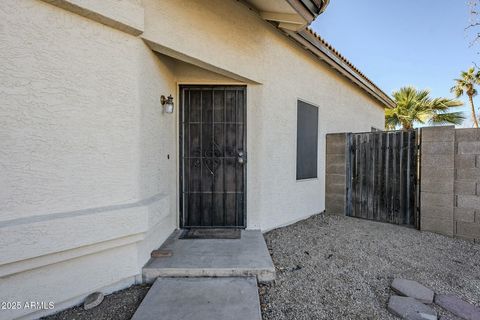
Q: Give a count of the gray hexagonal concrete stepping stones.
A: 2